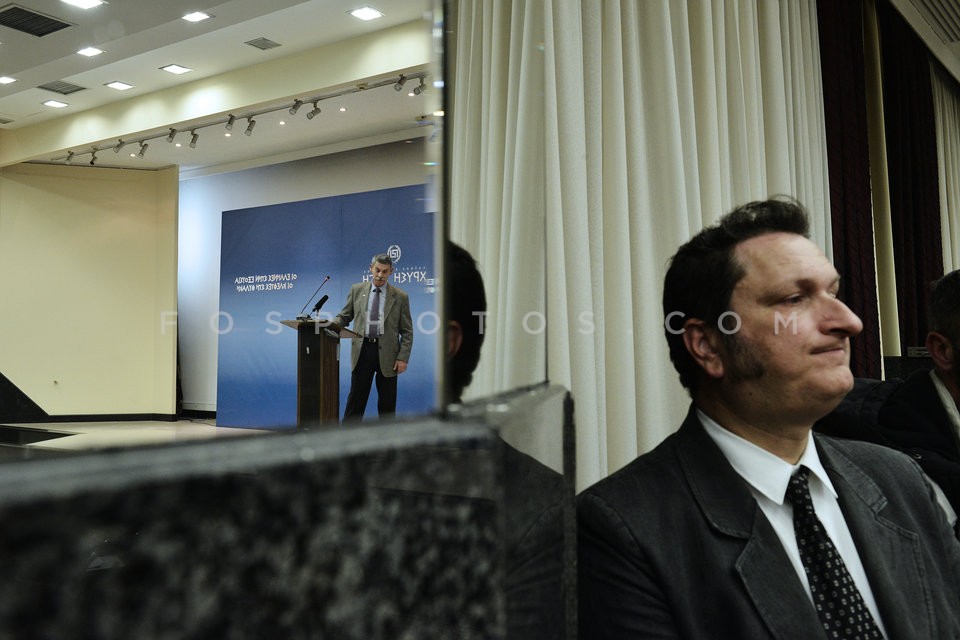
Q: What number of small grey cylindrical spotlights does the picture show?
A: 12